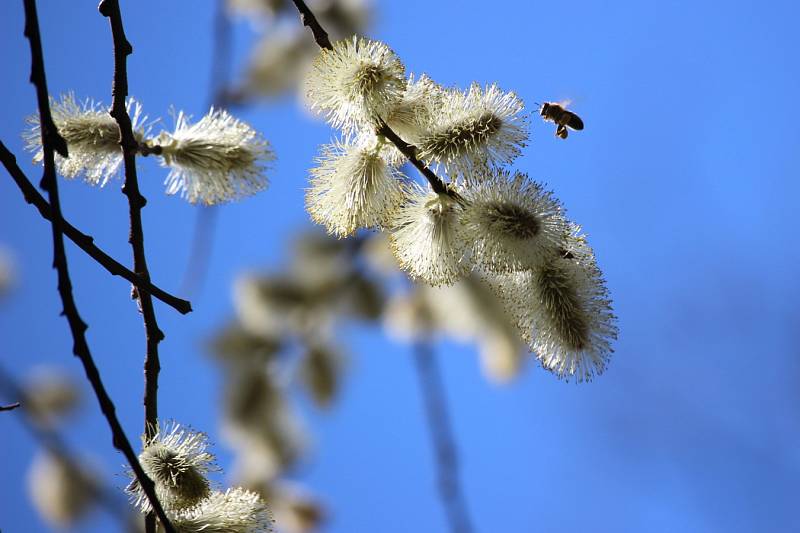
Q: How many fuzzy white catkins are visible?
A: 11